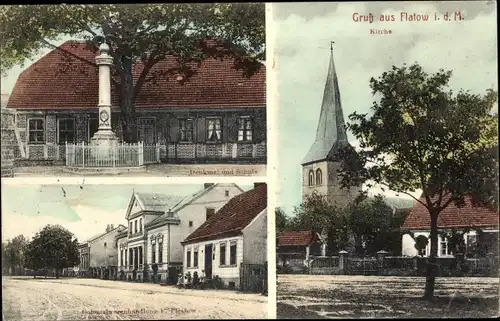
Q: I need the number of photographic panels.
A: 3